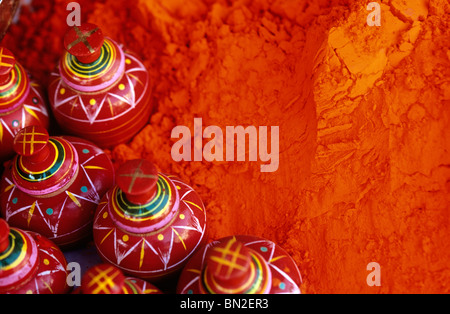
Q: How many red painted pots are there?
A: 7